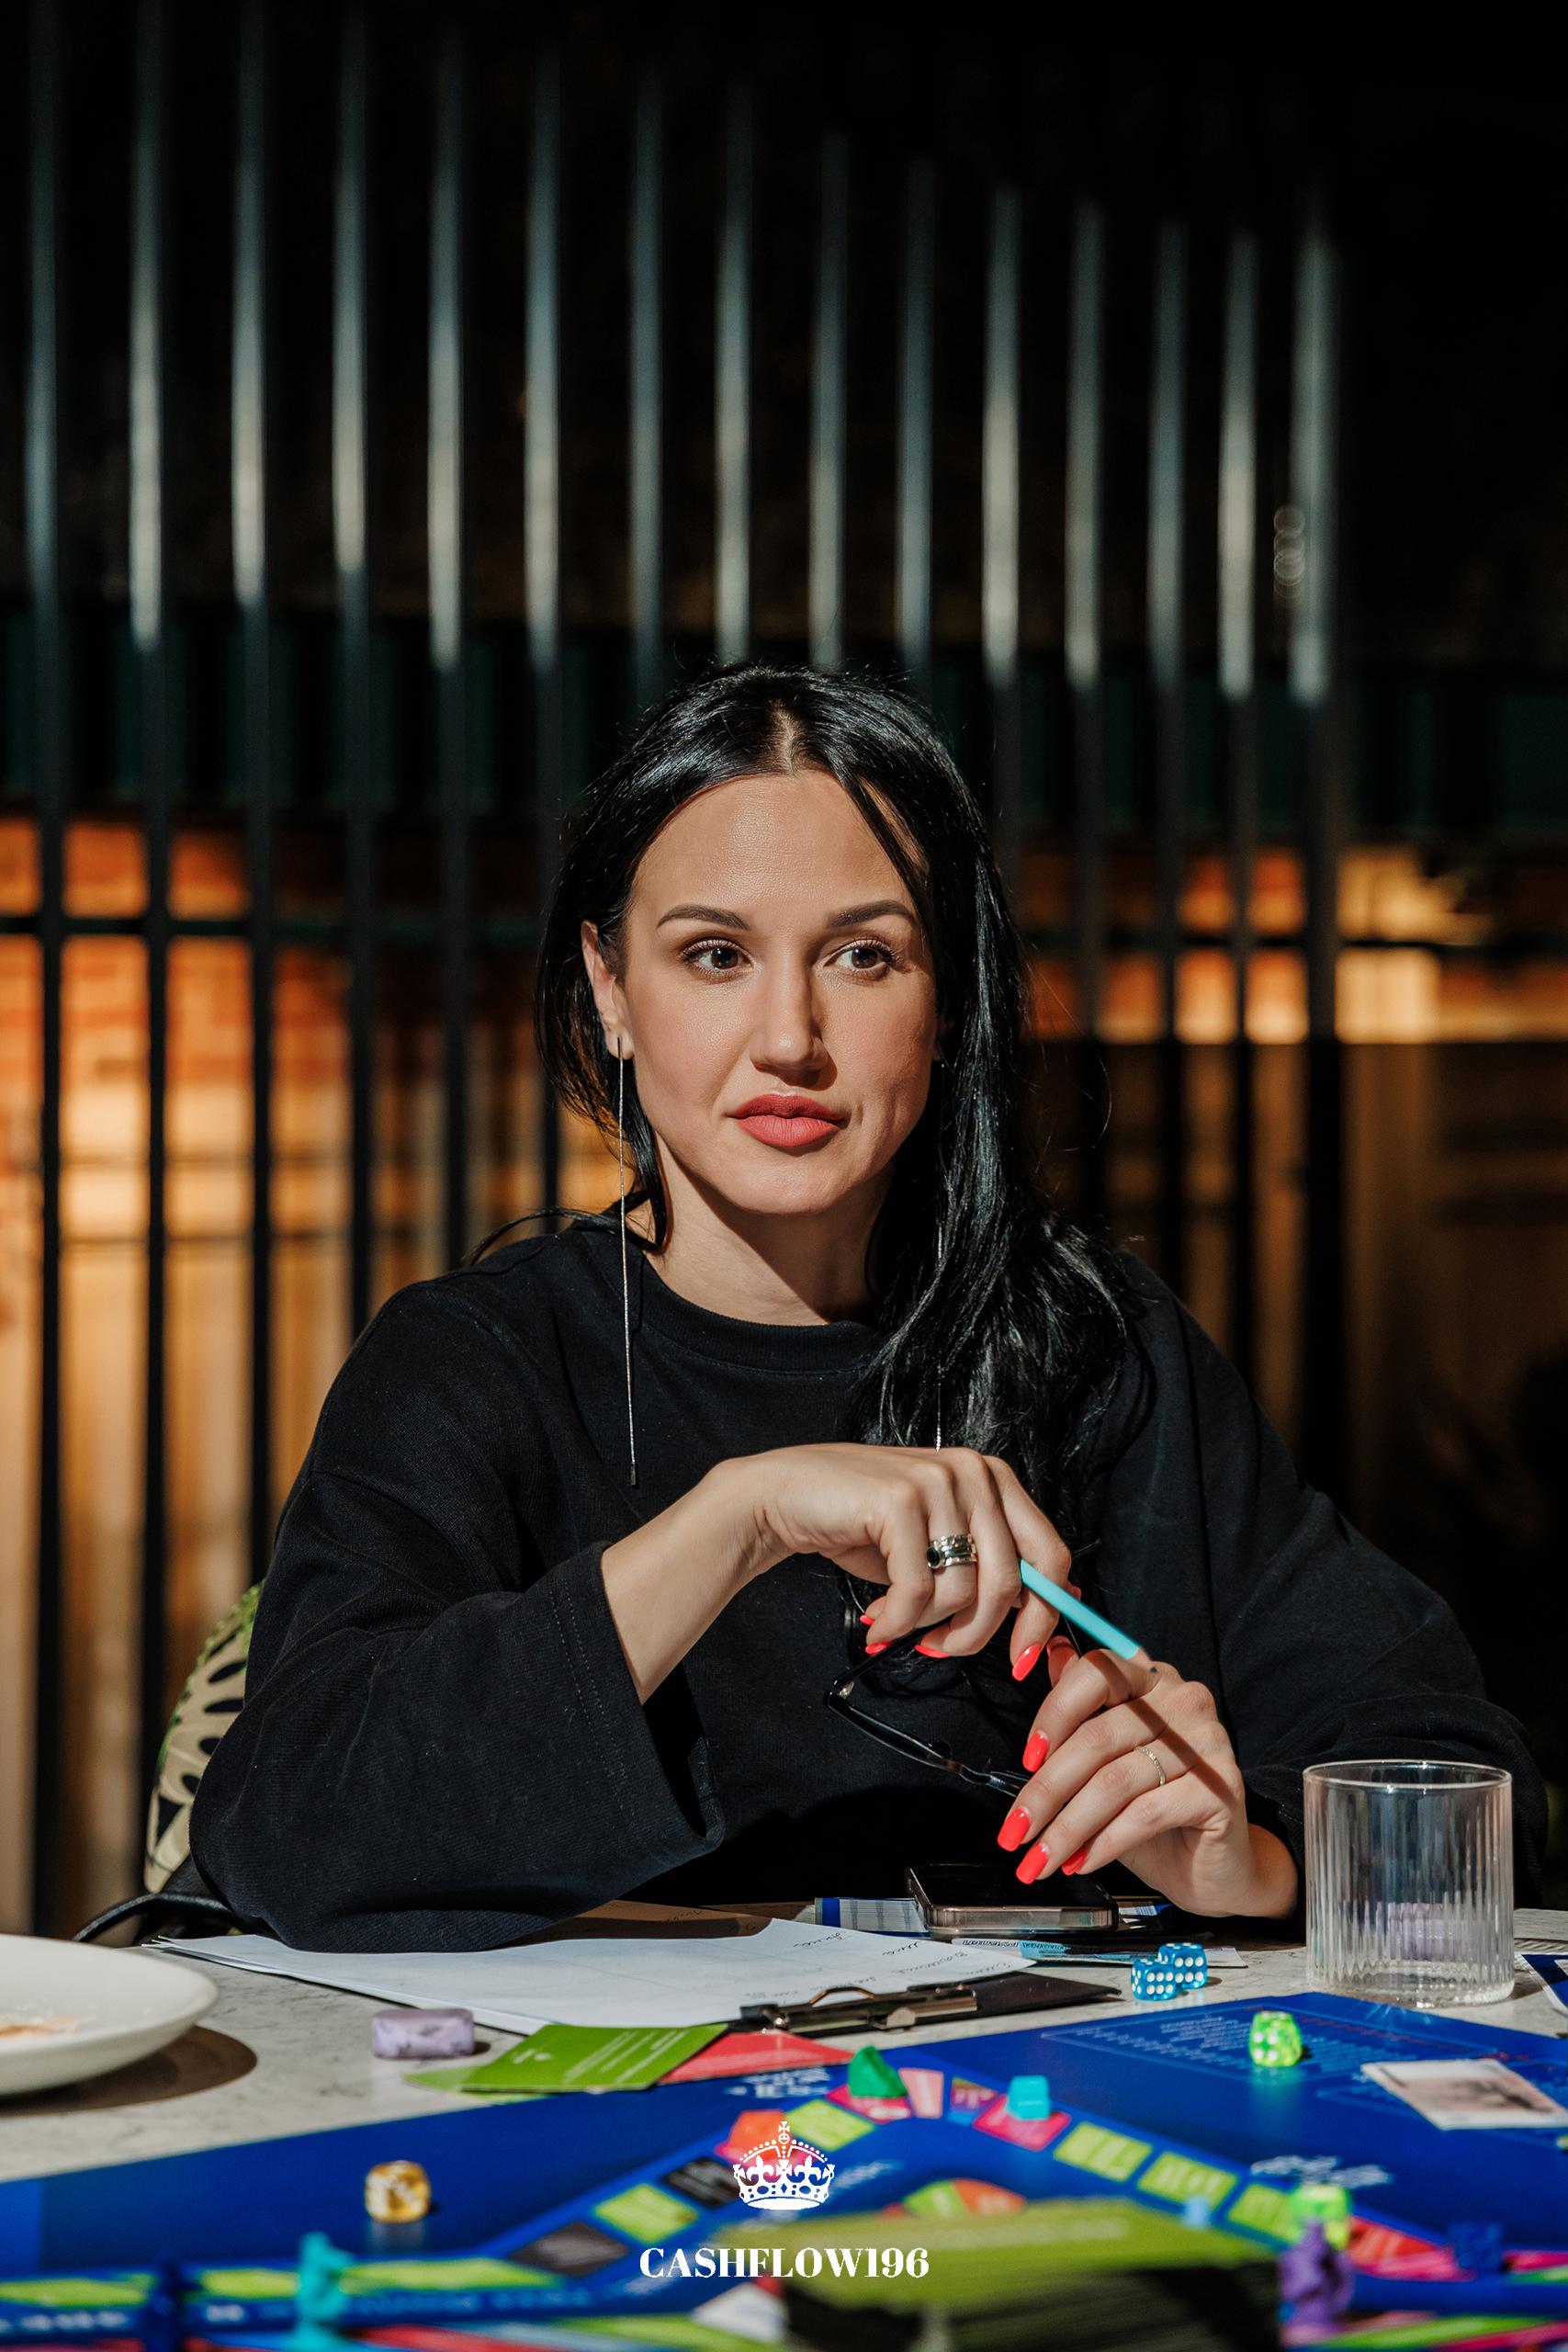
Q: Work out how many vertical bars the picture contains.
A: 15